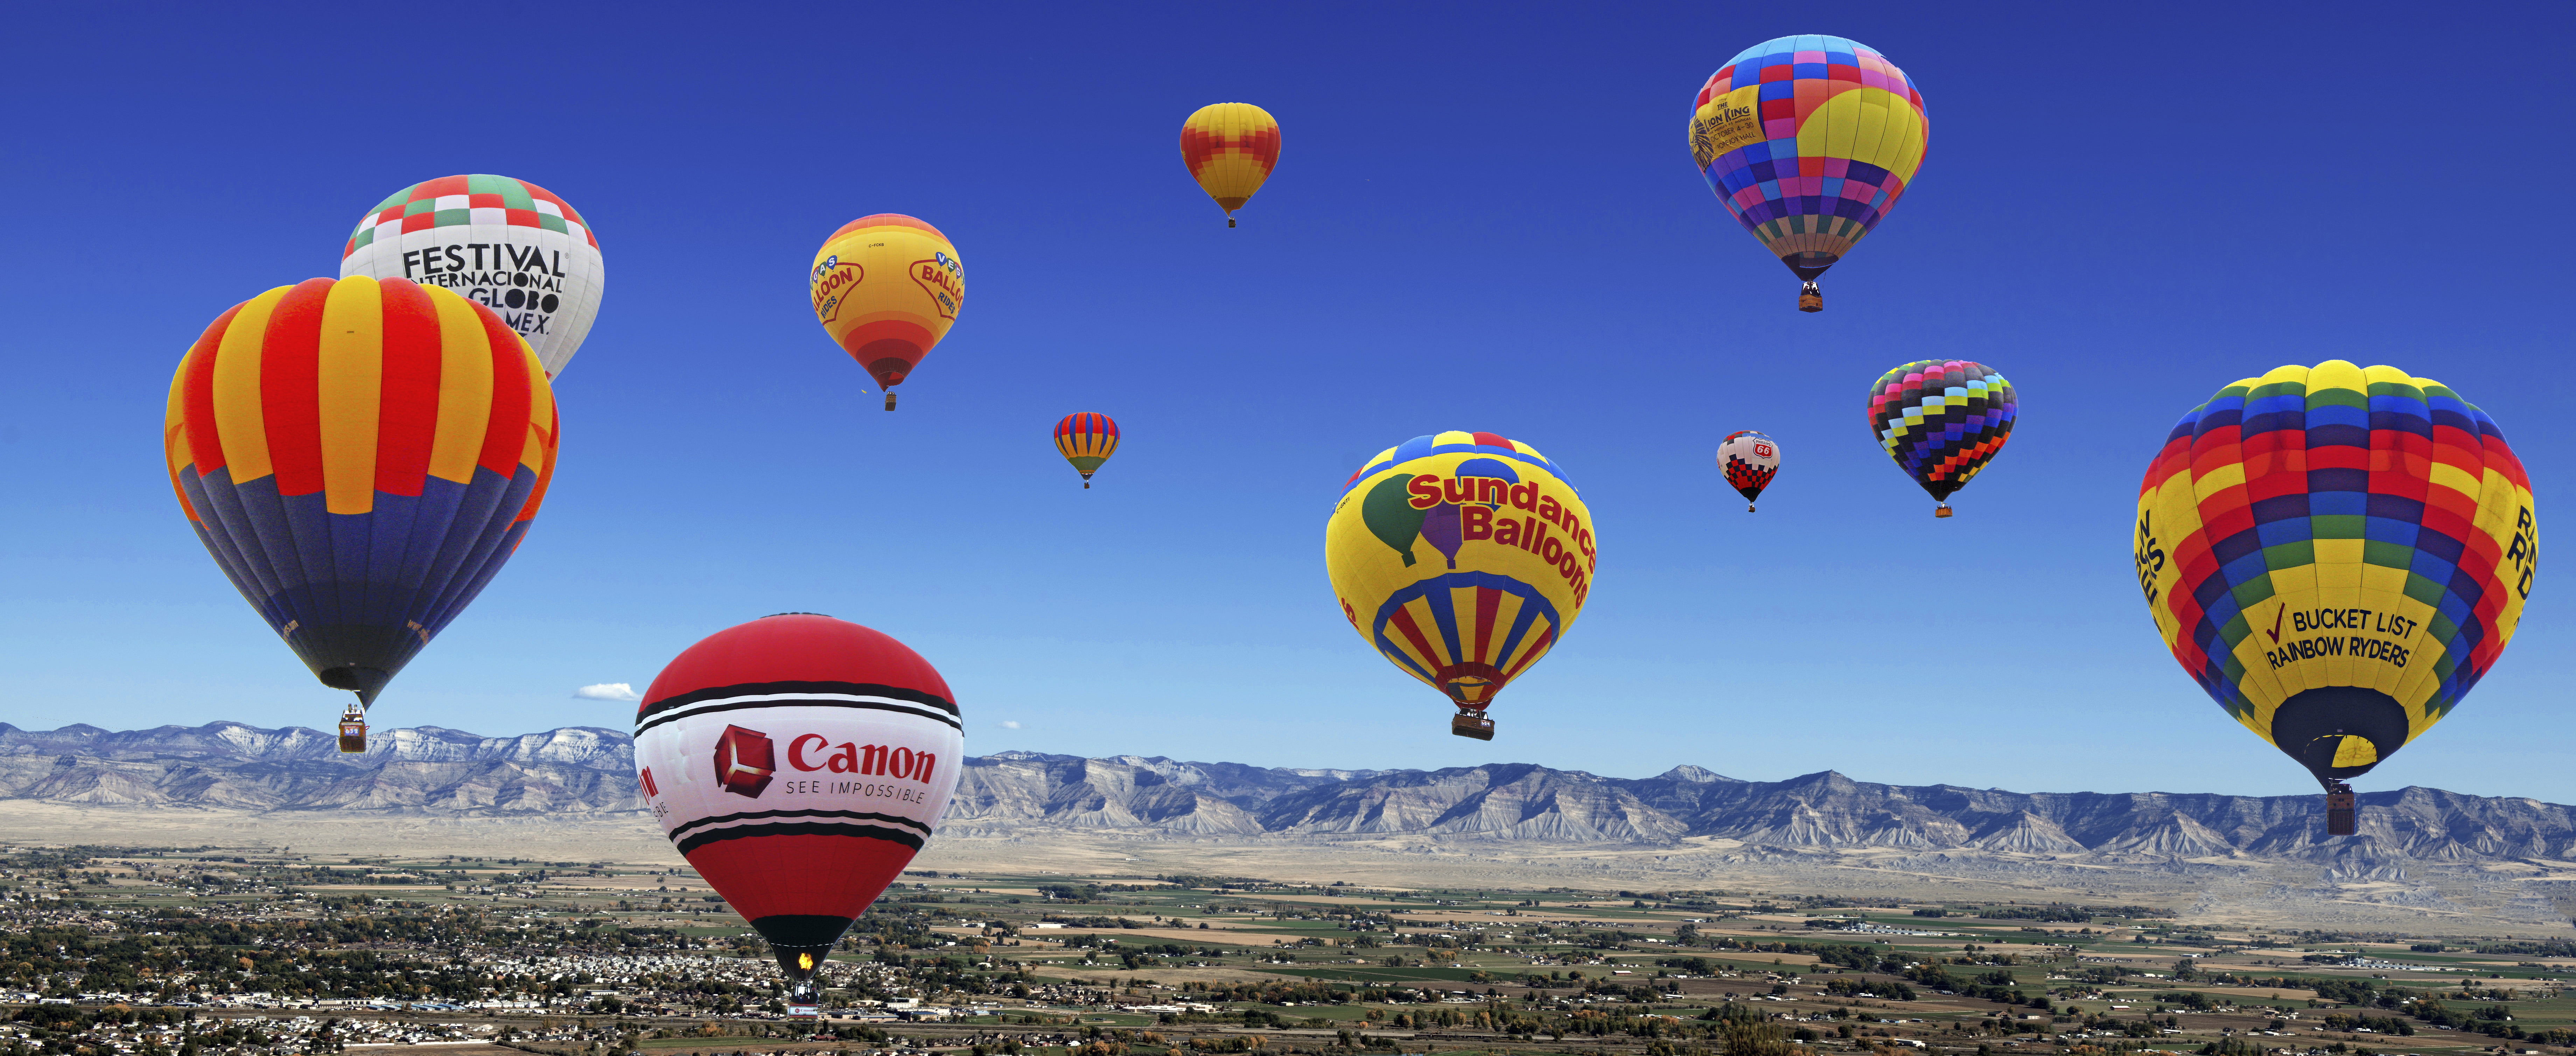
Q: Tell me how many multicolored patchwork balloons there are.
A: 3